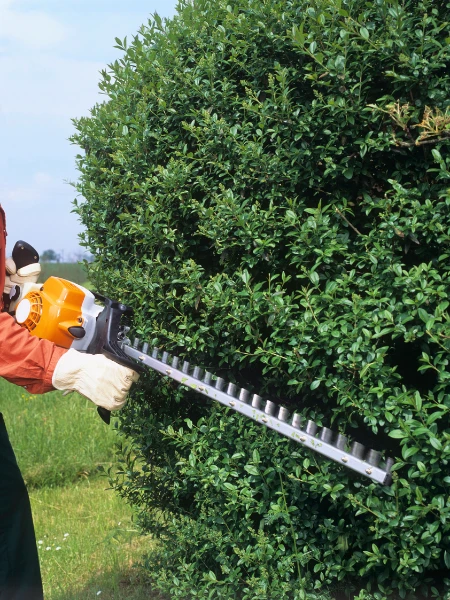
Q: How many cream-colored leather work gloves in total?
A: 2